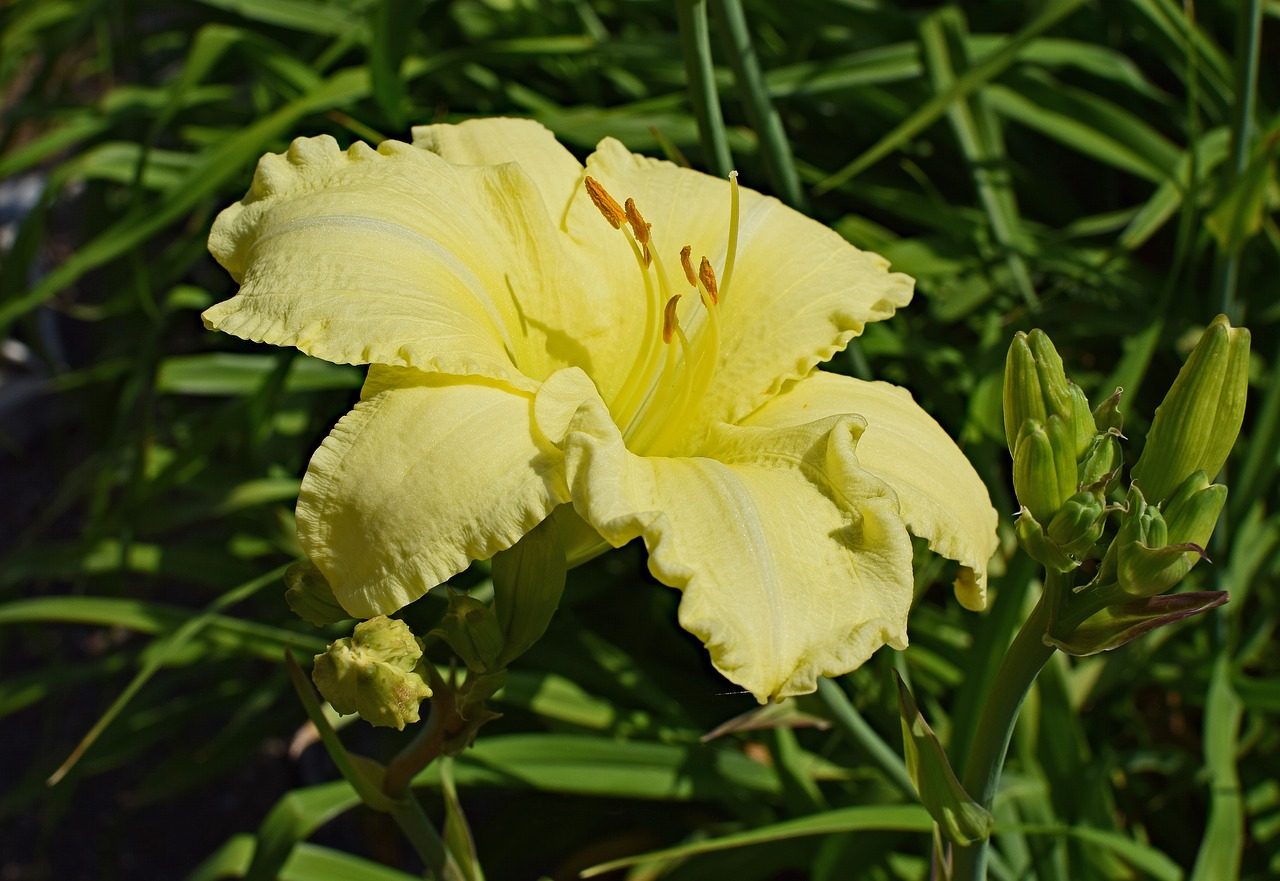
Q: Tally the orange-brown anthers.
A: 6